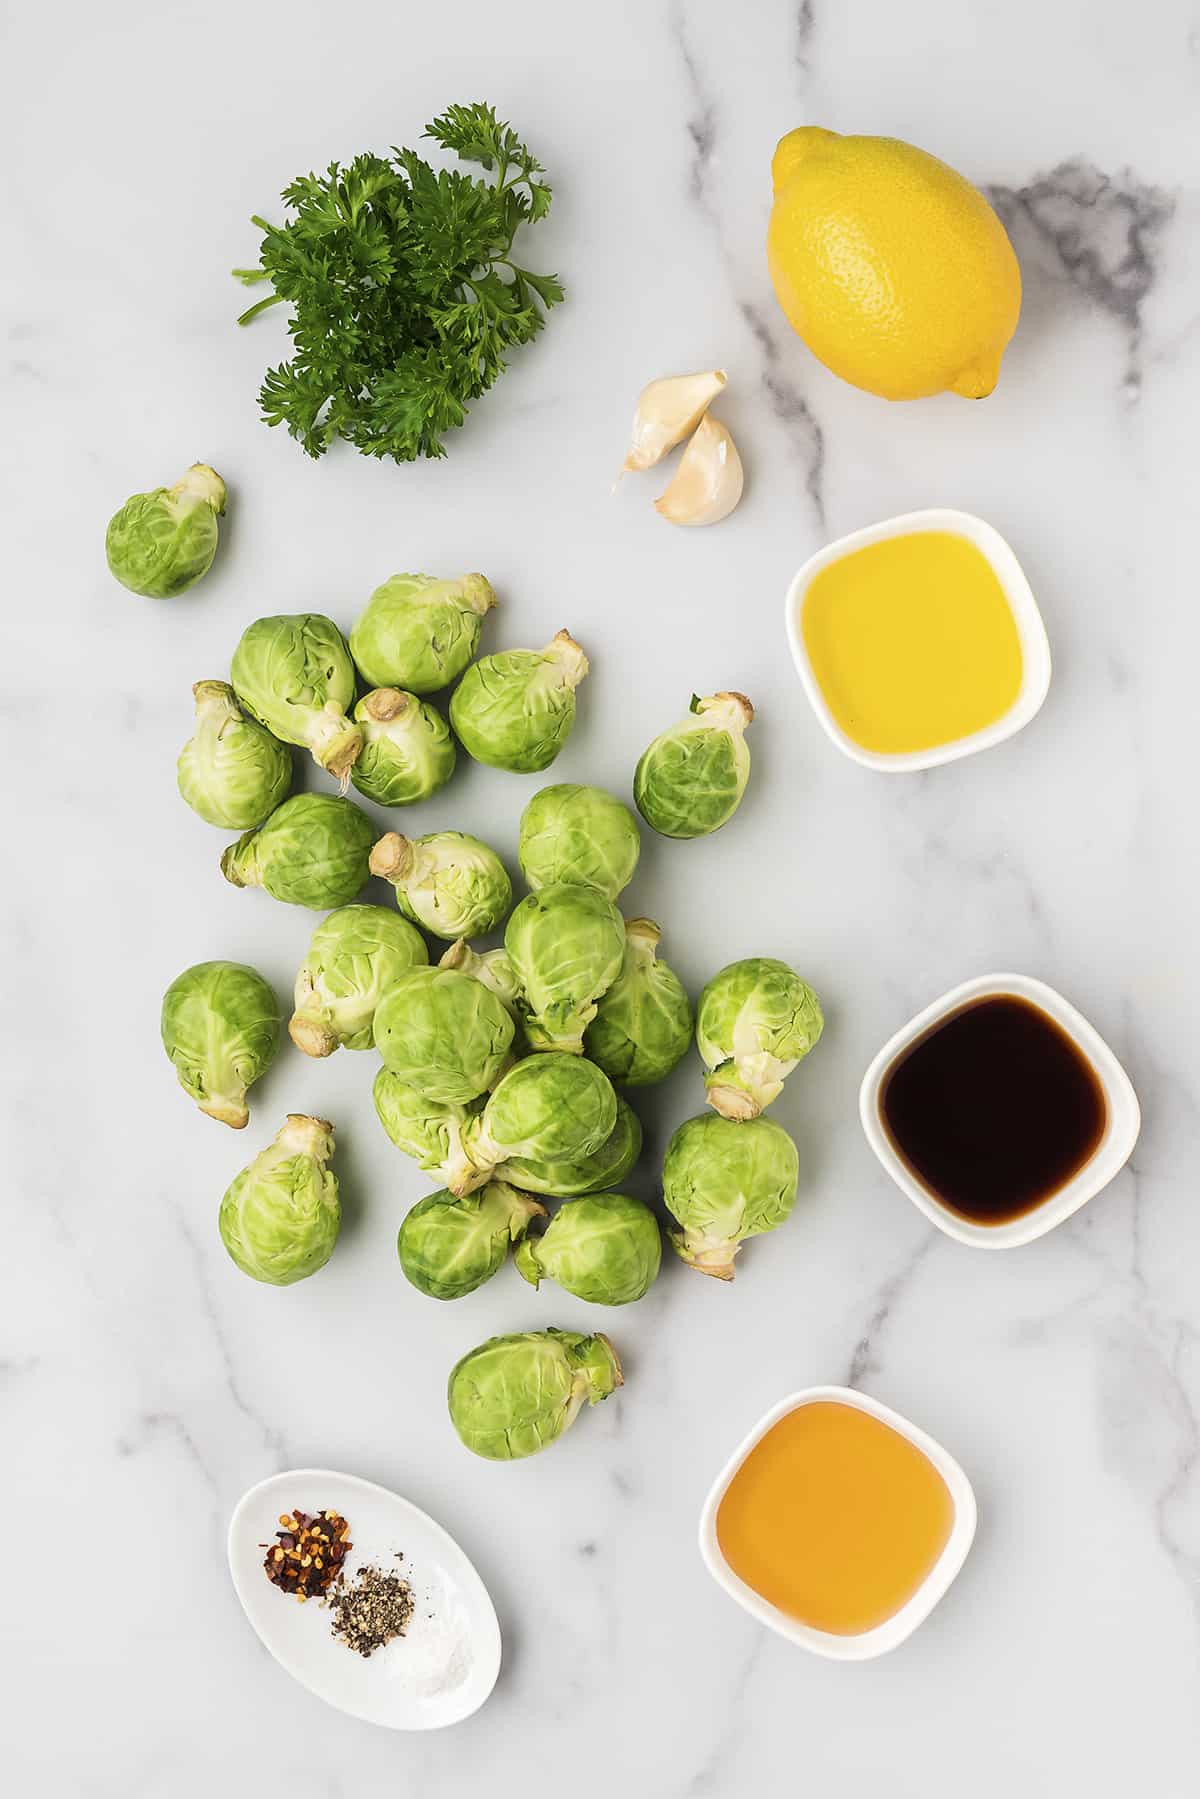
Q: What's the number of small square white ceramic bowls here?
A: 3